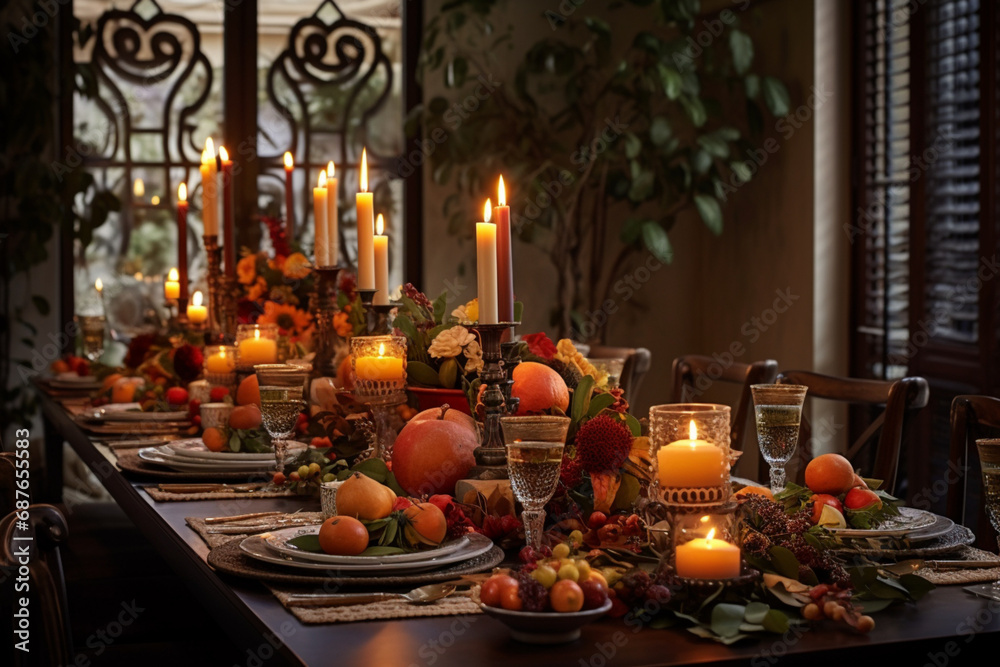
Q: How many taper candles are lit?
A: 11